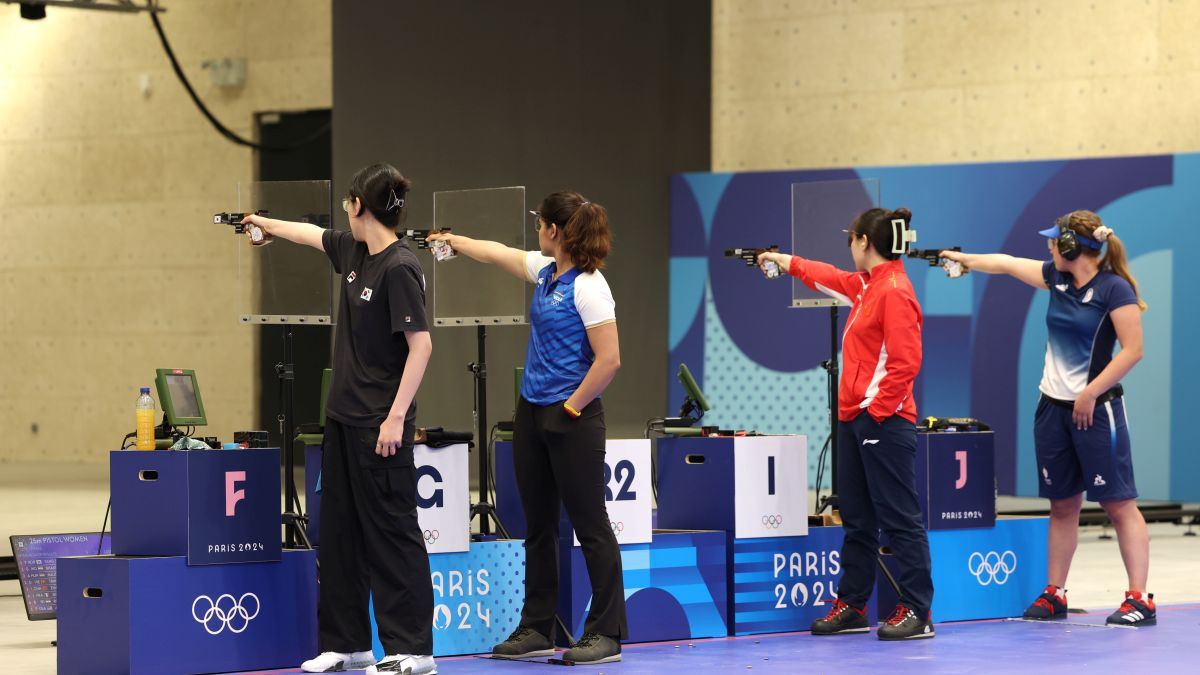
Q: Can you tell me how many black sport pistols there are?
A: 4